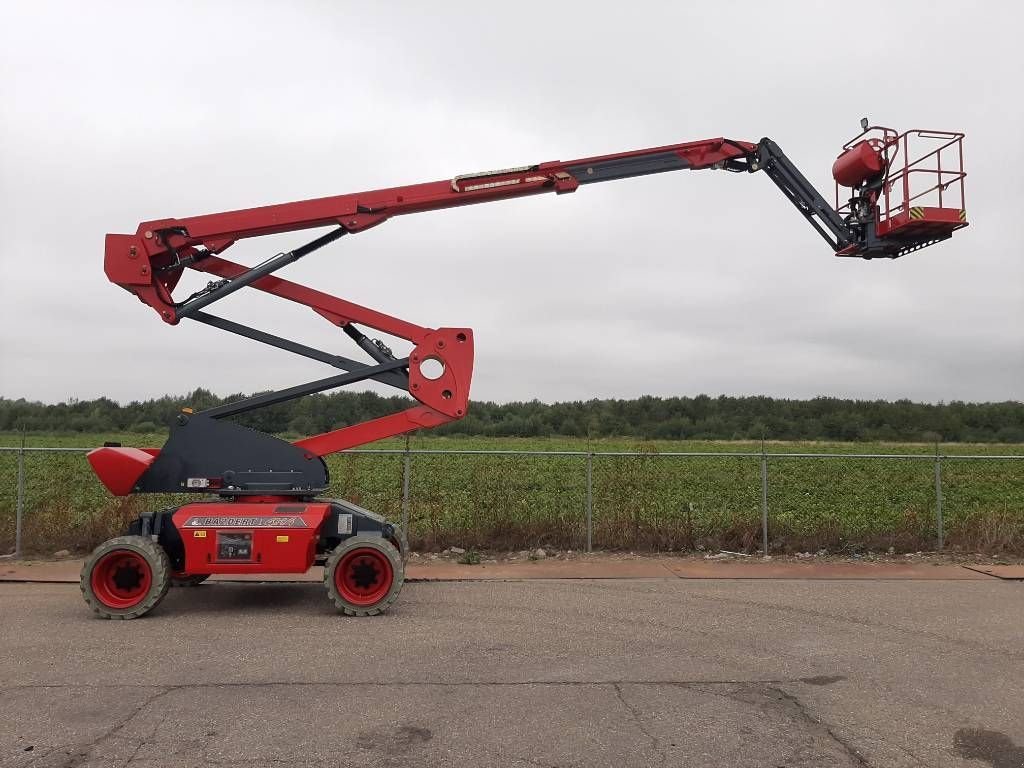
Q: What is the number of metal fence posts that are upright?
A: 5